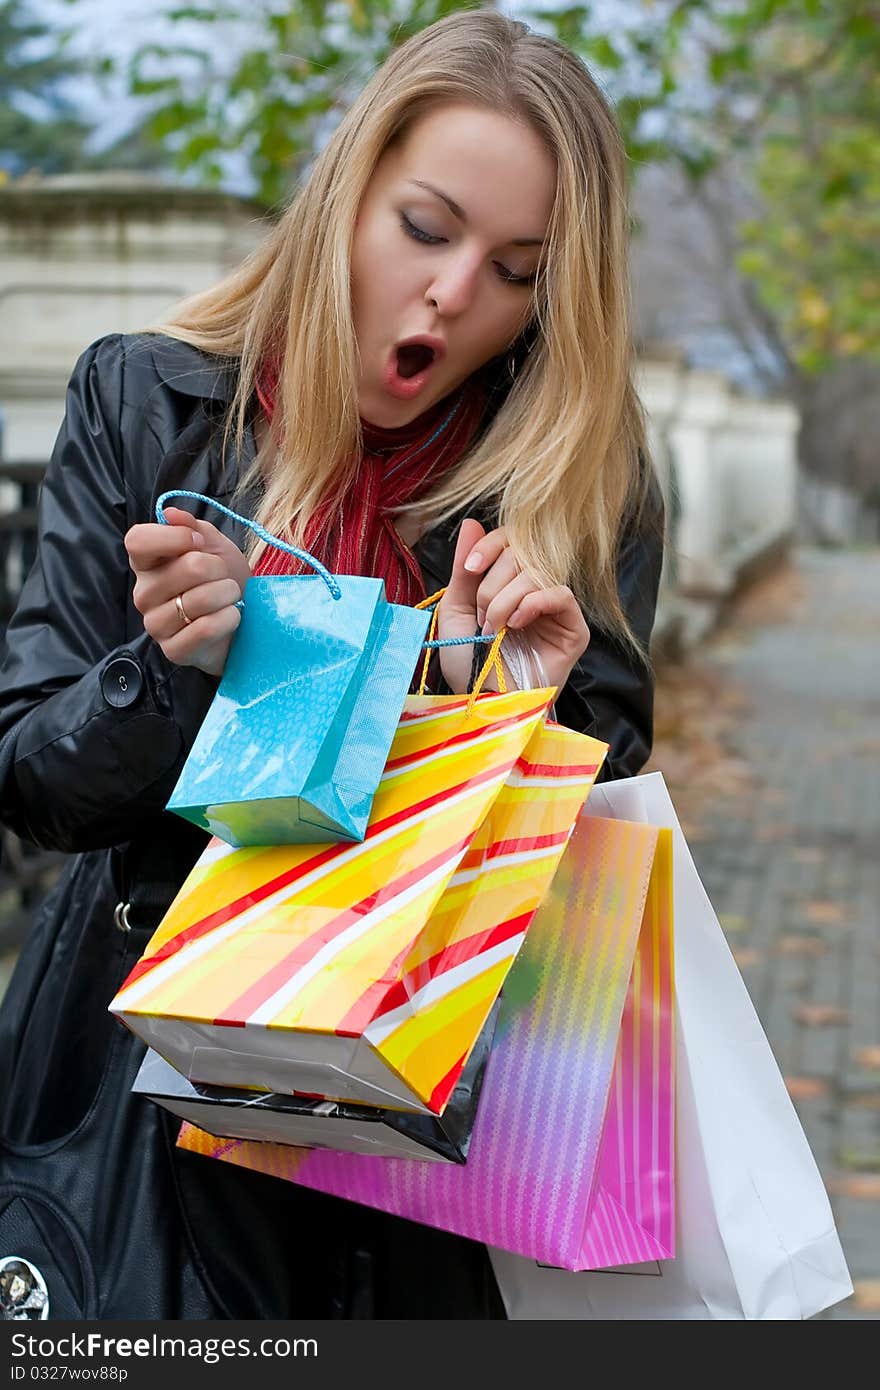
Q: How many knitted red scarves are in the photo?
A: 1